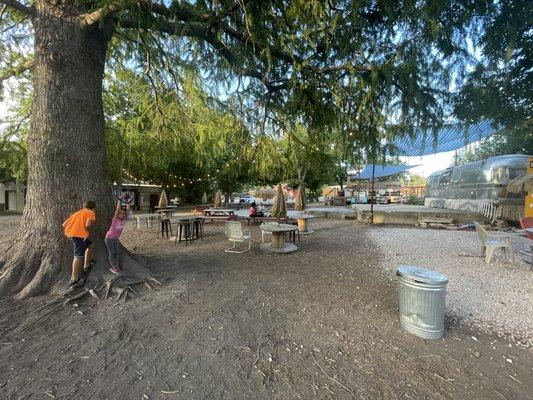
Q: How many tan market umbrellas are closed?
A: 5